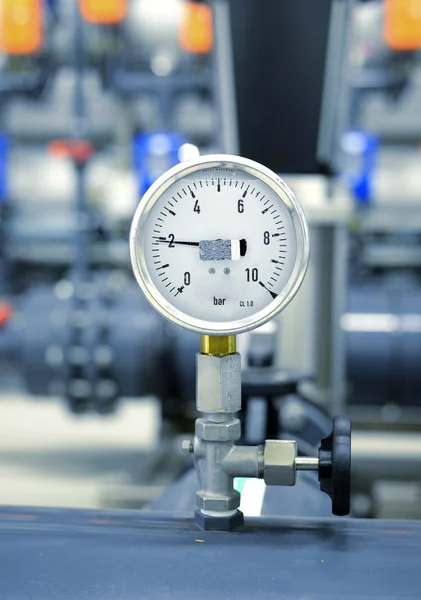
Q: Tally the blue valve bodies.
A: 3